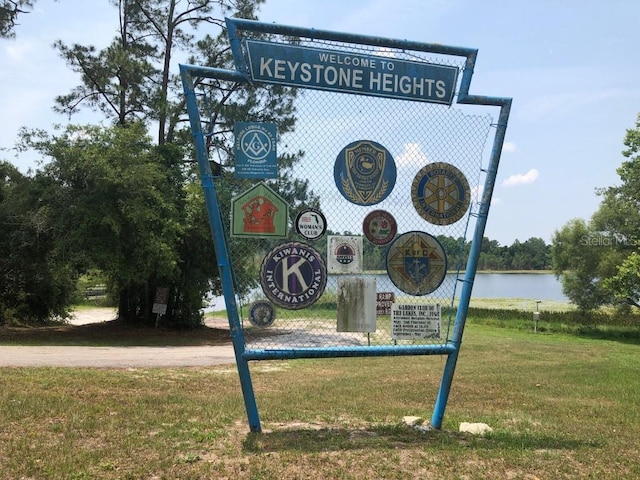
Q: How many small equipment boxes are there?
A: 1